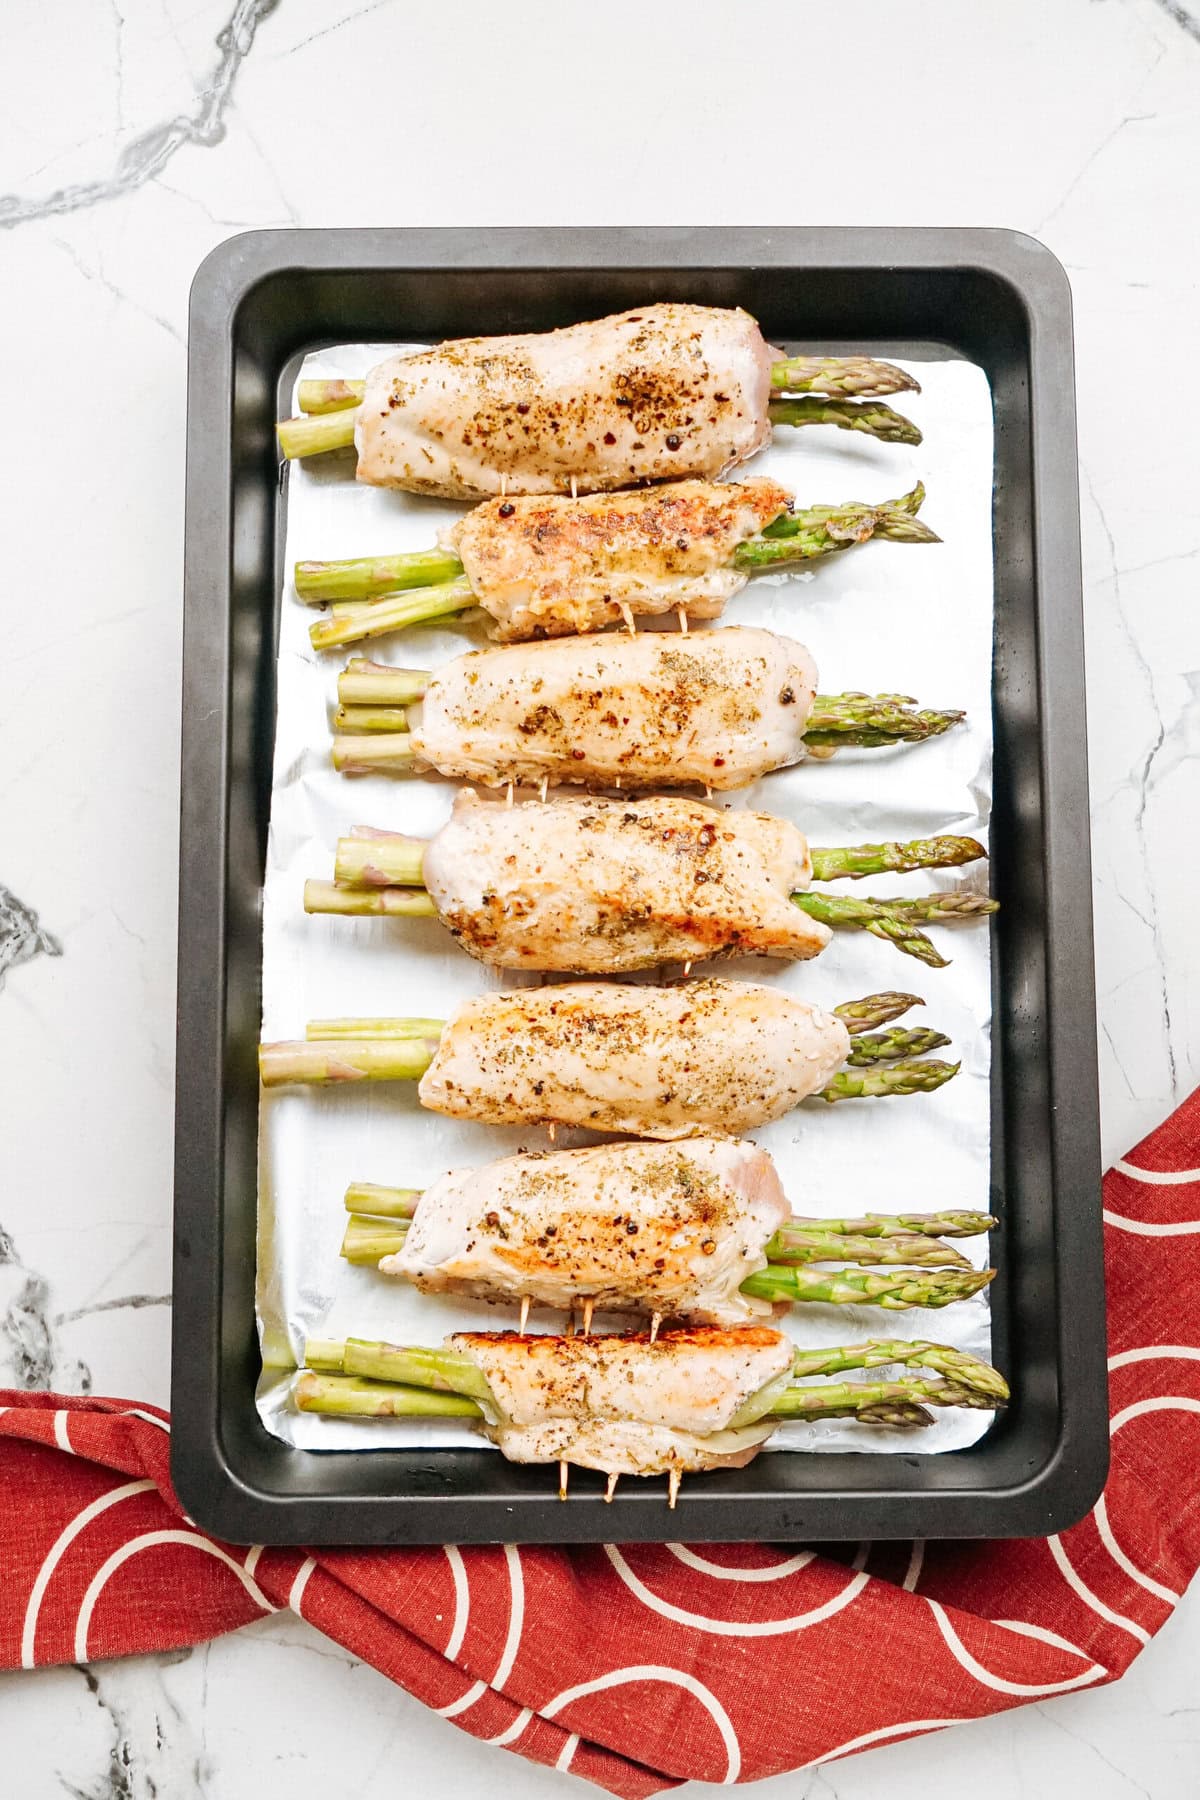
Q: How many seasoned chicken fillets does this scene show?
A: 7